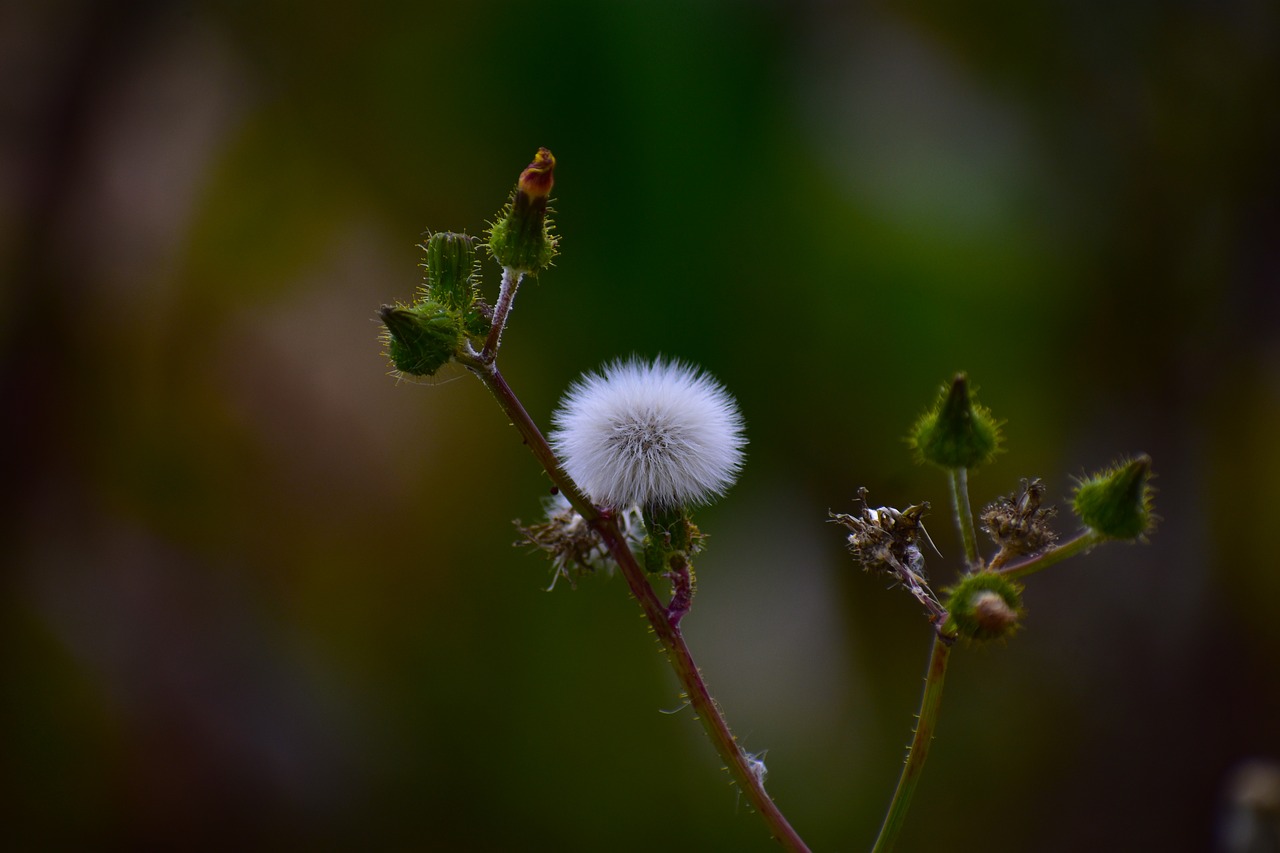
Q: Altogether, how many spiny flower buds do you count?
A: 6